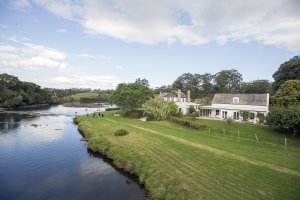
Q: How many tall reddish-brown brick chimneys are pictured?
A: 2